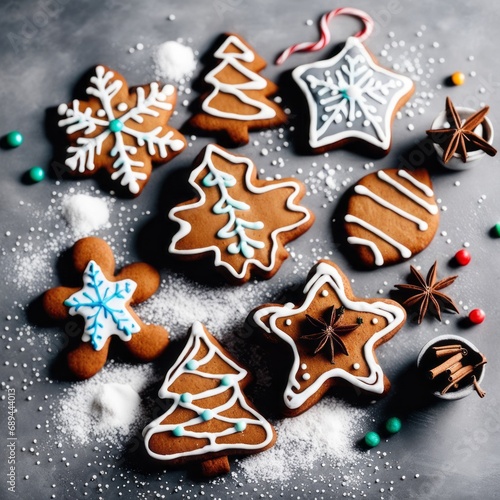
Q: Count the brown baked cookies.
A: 8